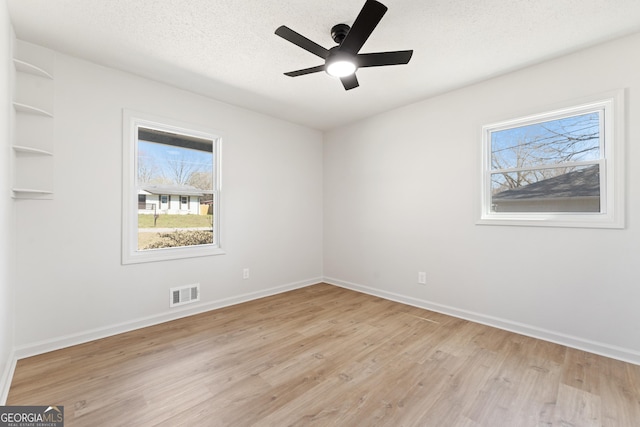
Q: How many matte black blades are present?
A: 5